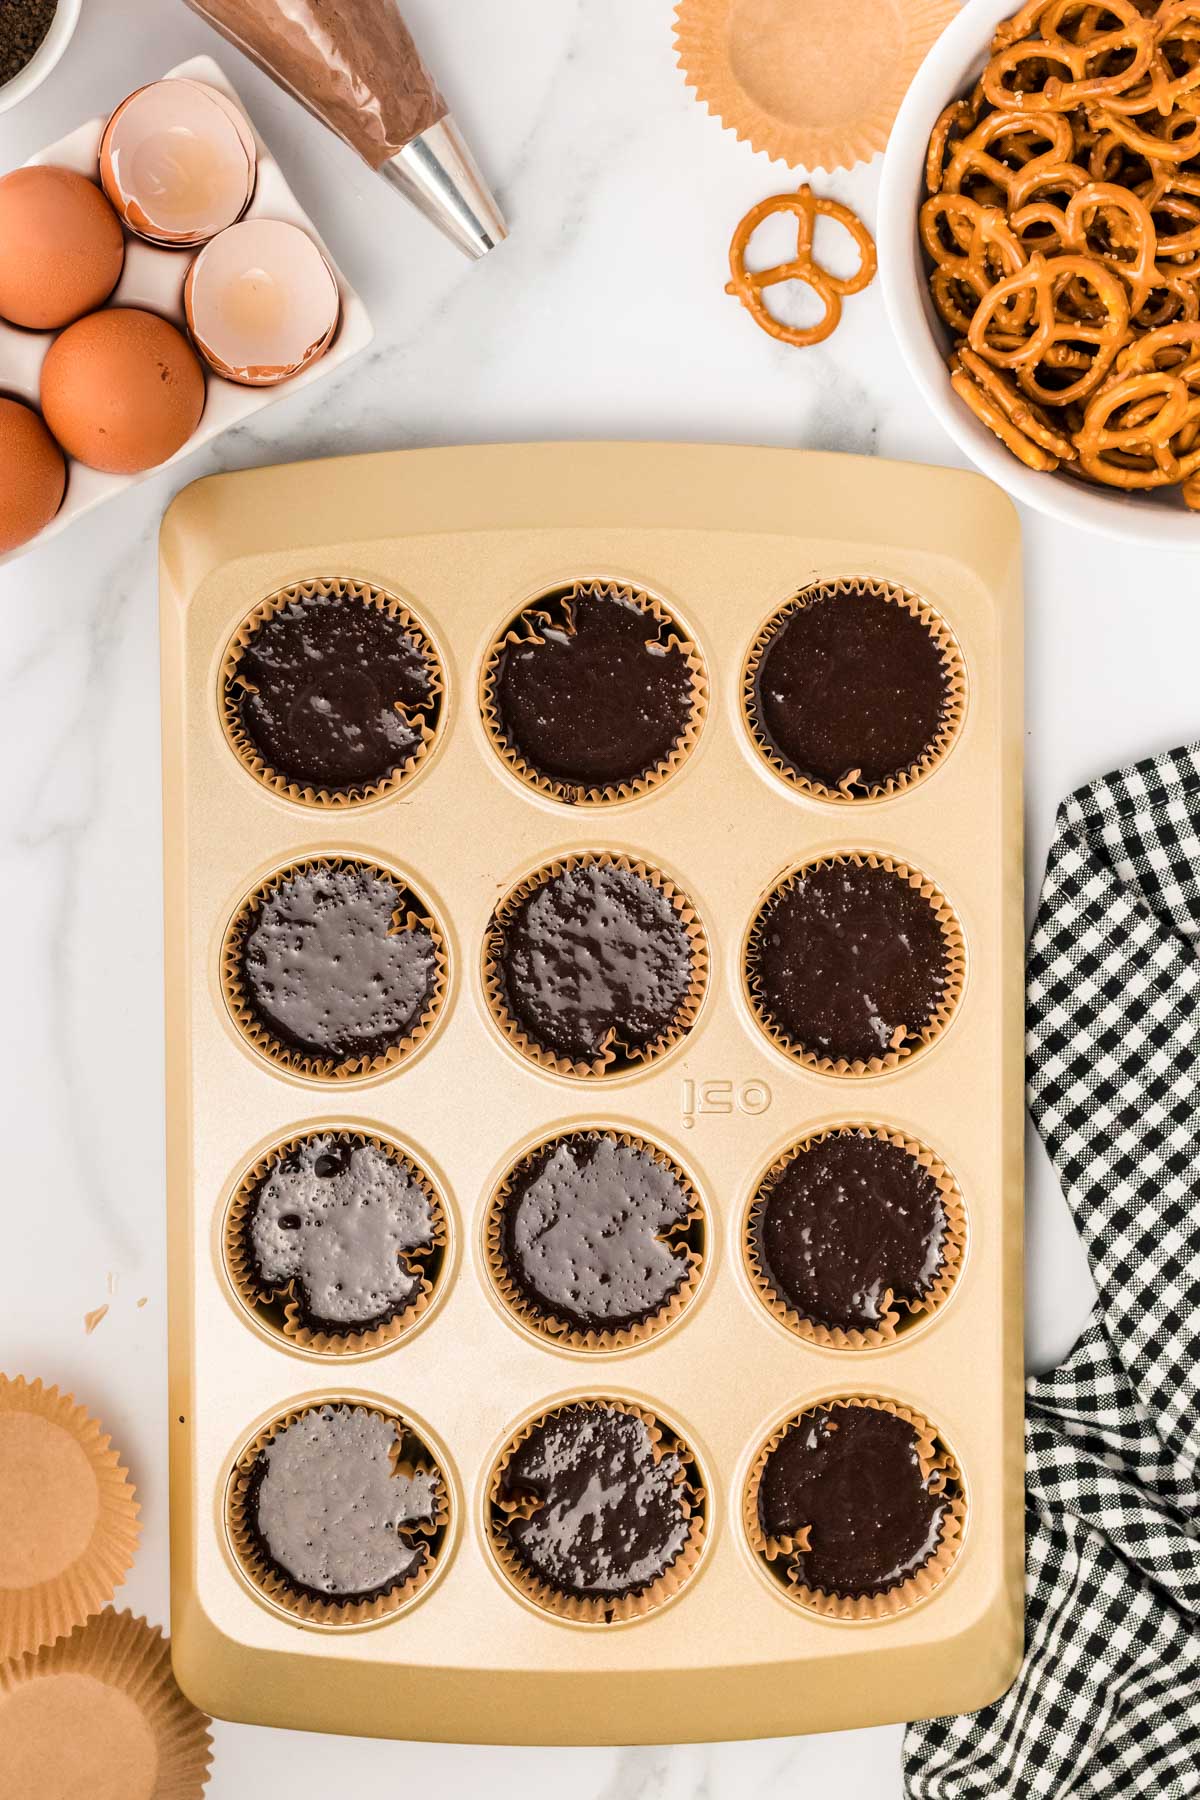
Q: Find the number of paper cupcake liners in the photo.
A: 15